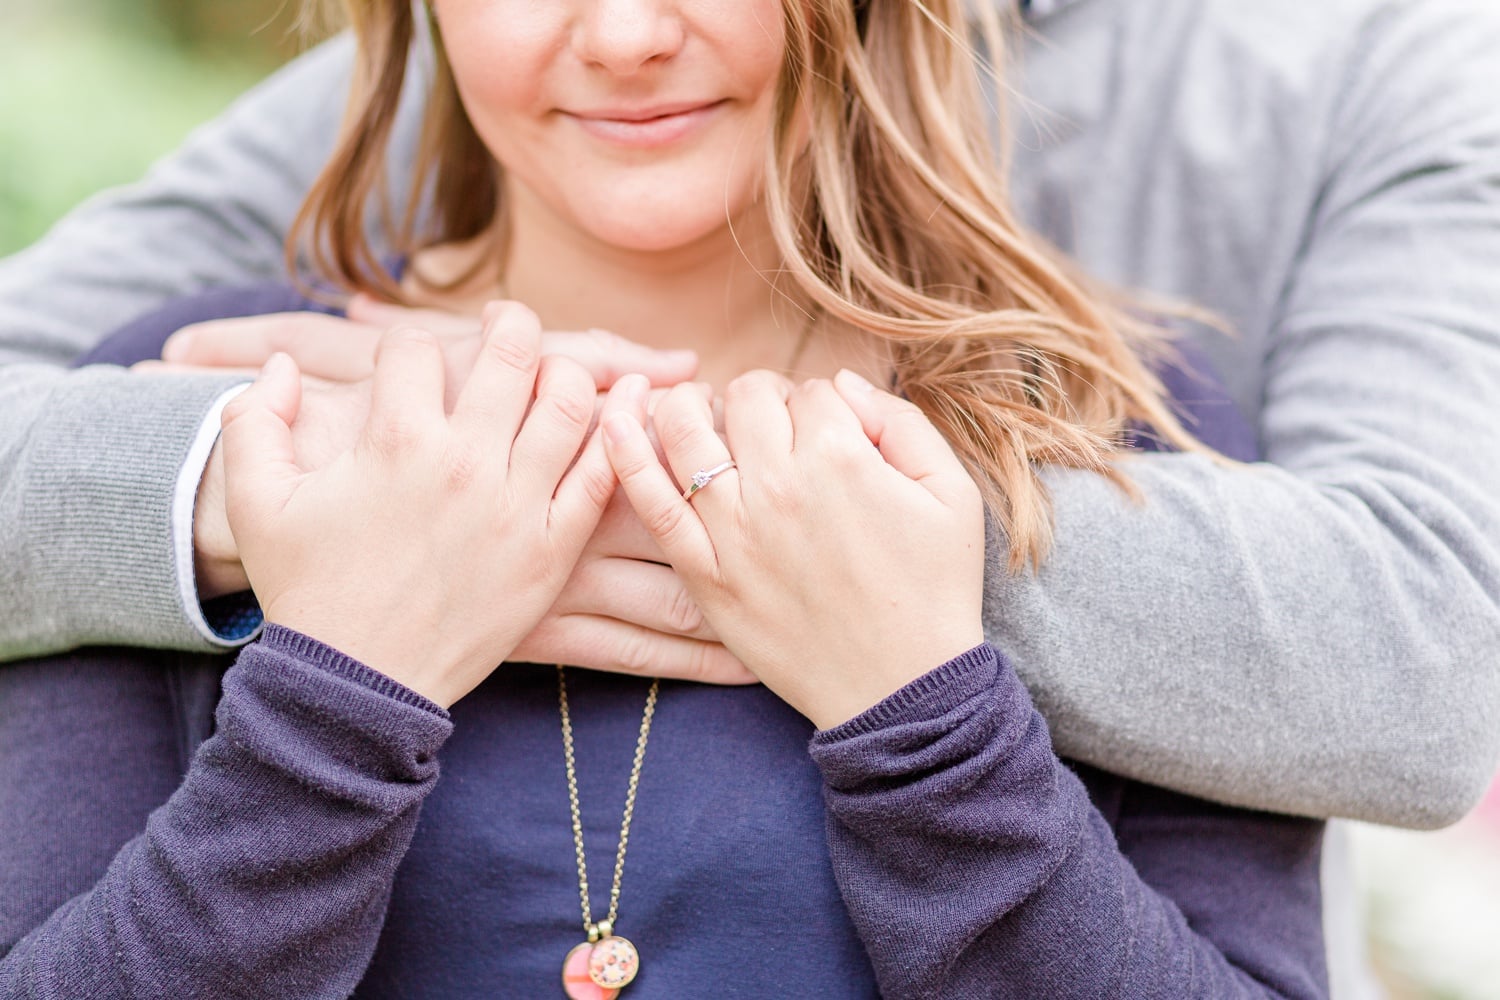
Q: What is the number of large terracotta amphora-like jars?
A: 0